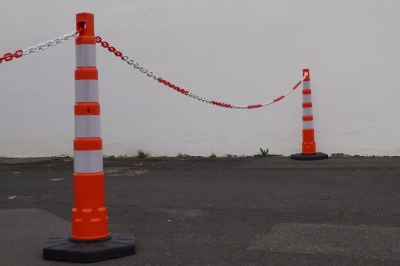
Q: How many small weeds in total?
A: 3